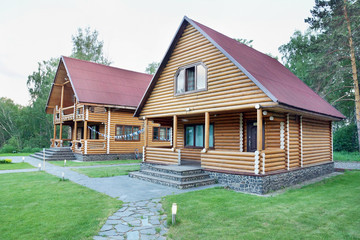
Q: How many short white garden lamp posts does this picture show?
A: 5